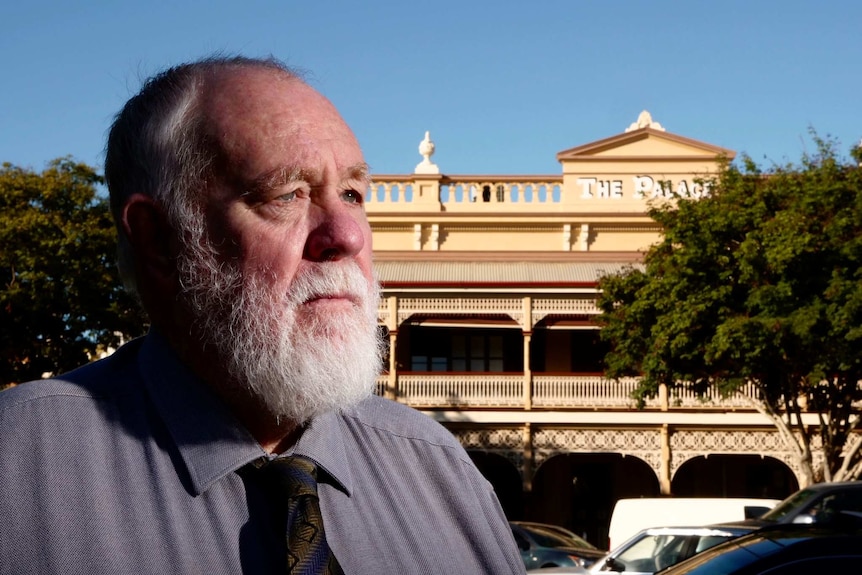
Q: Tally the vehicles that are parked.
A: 5